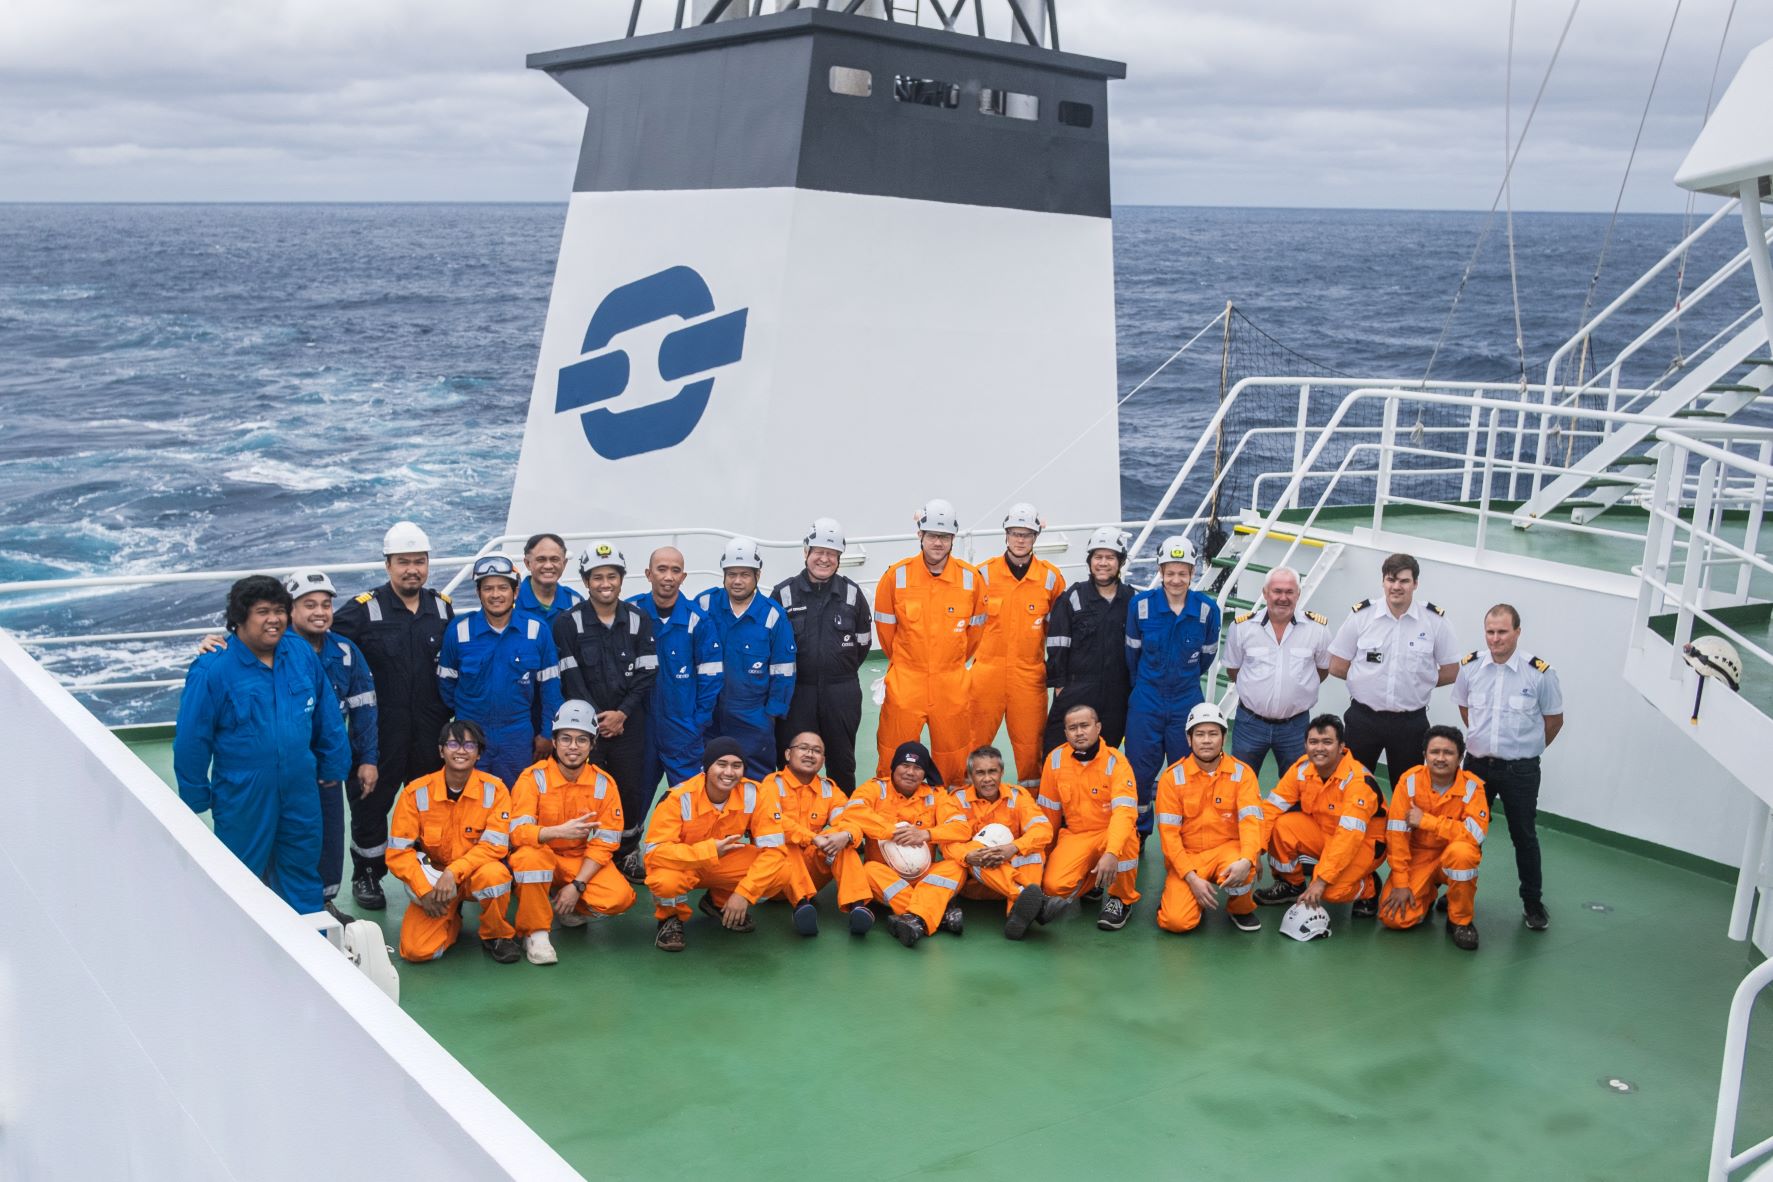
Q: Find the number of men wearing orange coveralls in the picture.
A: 12